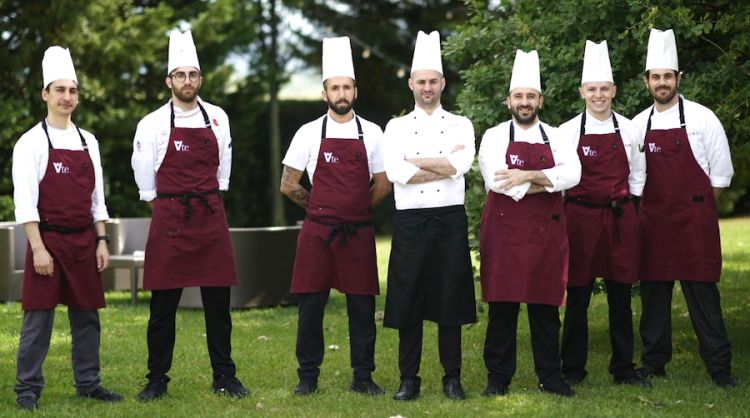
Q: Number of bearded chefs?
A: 4